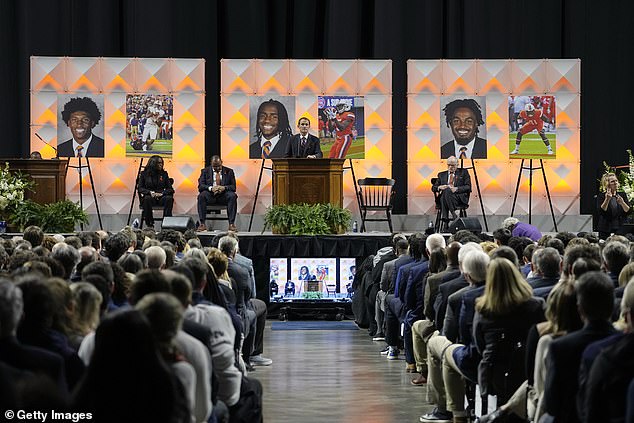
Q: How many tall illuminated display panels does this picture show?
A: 3